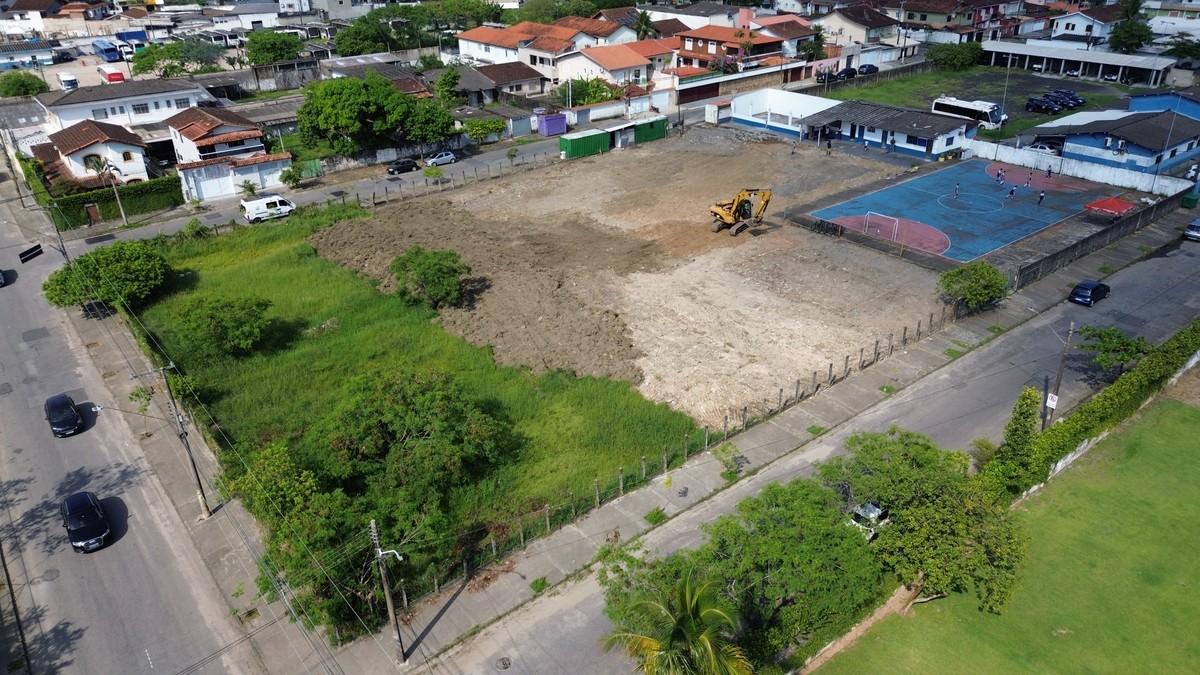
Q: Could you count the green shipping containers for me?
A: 2